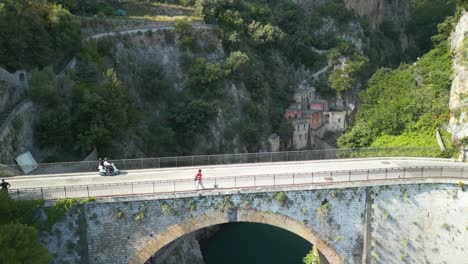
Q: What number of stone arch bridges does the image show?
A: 1